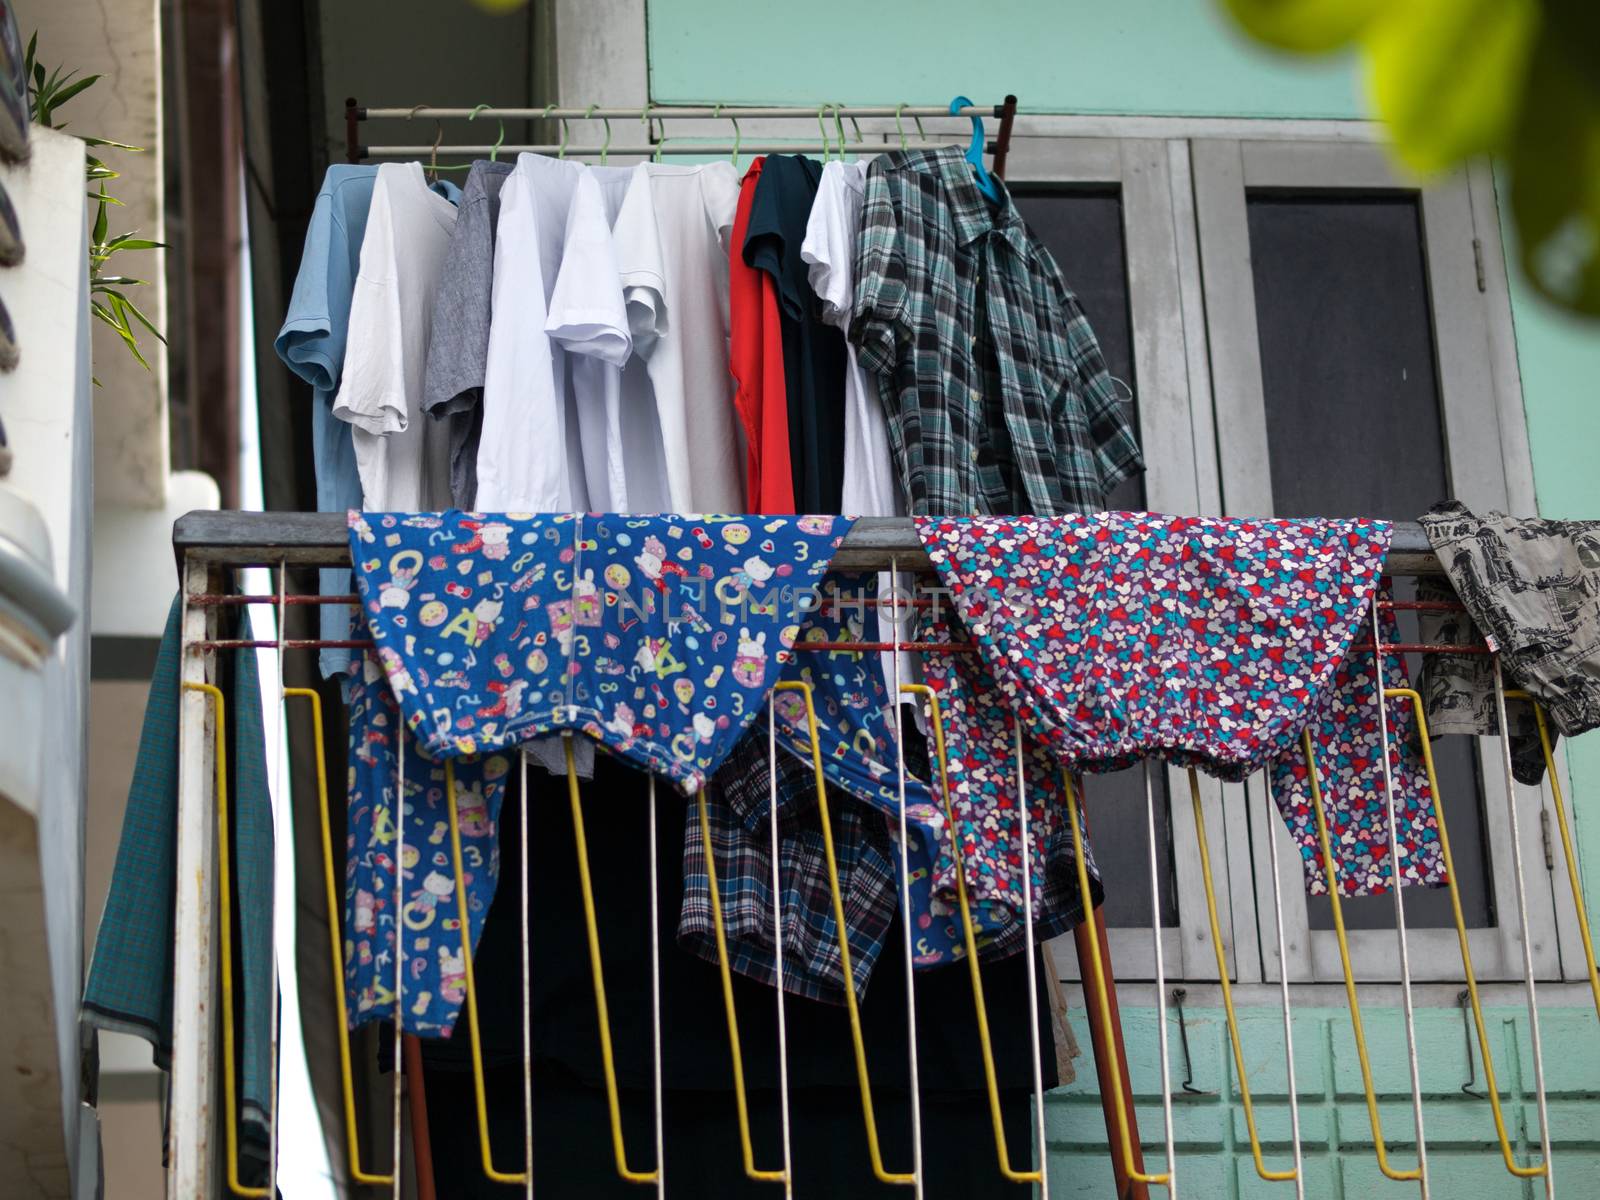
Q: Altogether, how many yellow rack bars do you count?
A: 12